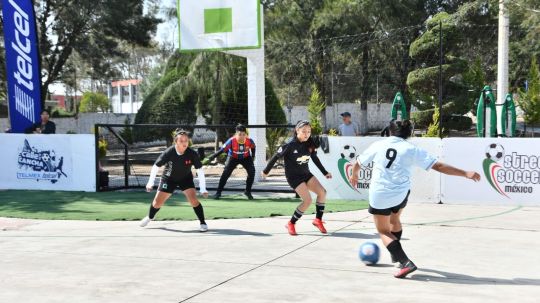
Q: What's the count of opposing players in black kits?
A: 2